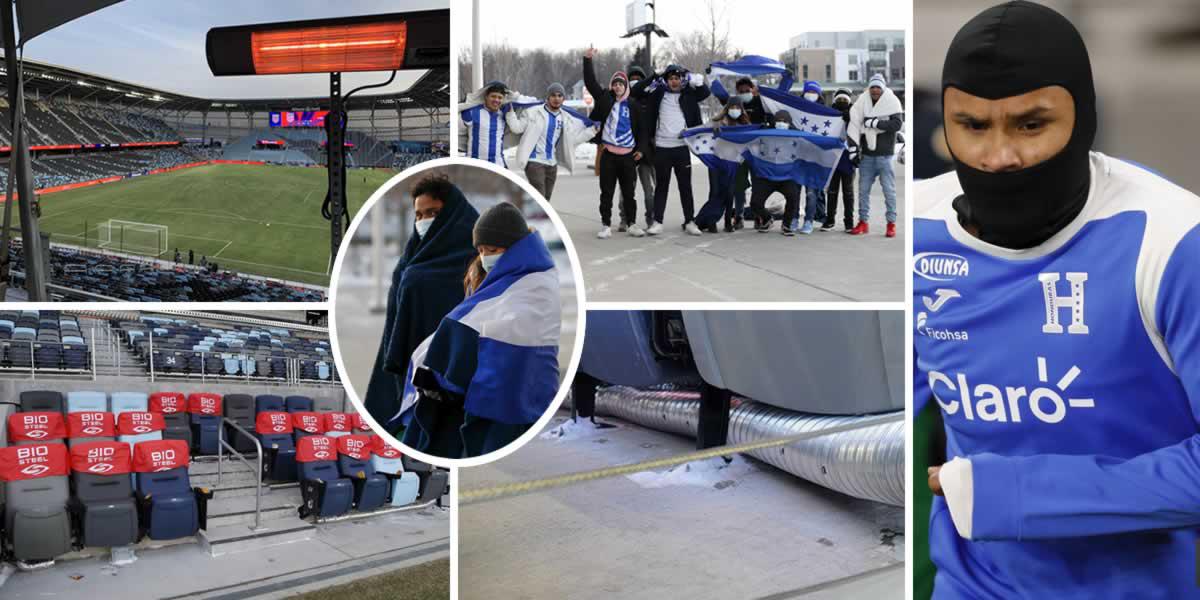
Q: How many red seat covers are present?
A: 15